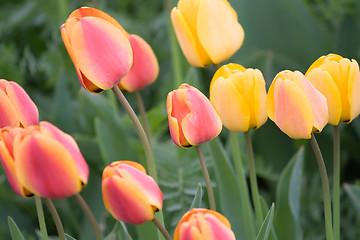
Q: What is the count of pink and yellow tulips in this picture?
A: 12